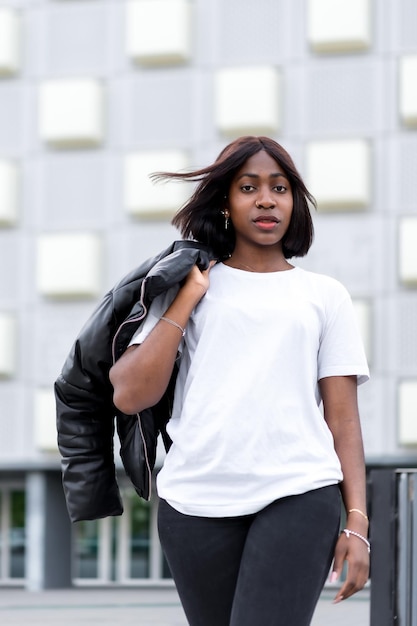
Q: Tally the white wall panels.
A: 15